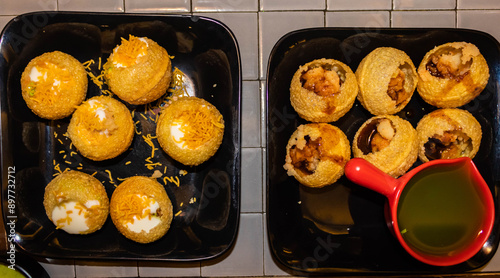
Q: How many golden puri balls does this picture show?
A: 12